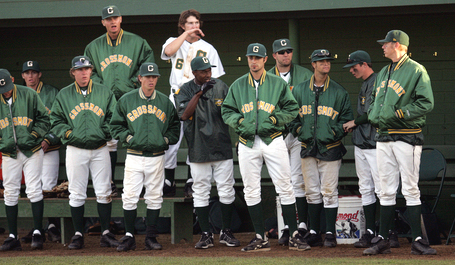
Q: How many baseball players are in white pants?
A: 12